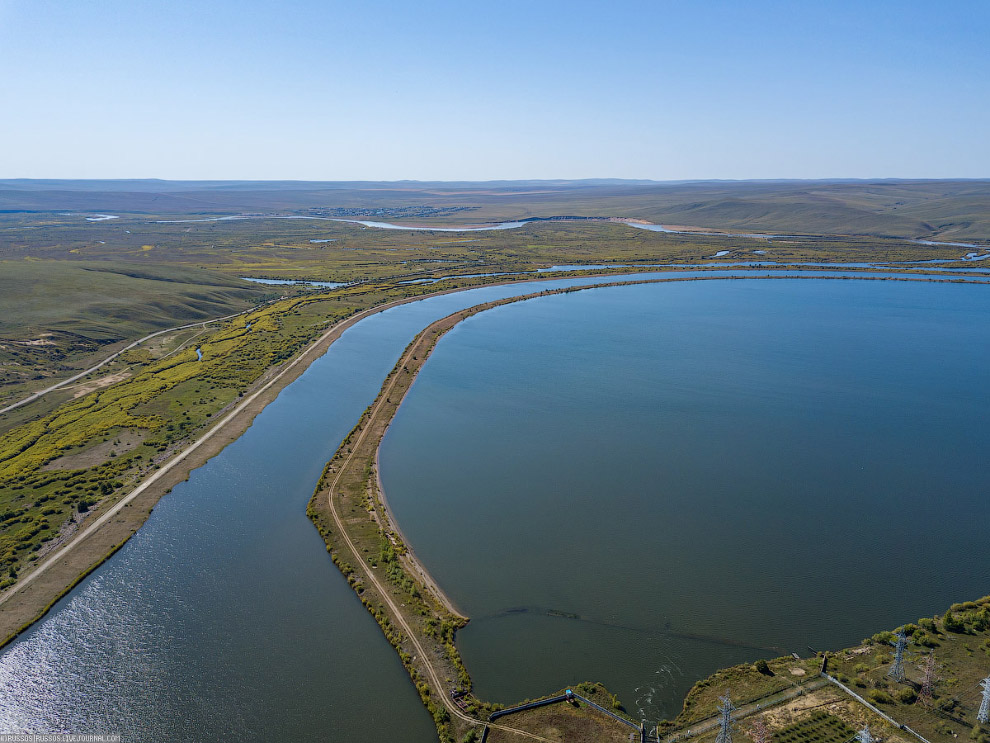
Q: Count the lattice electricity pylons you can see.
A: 6